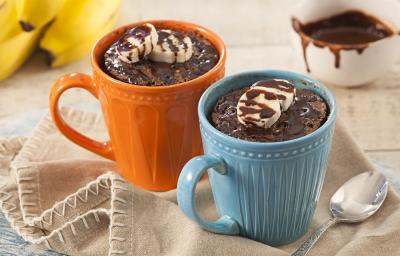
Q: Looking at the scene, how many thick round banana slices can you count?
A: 4